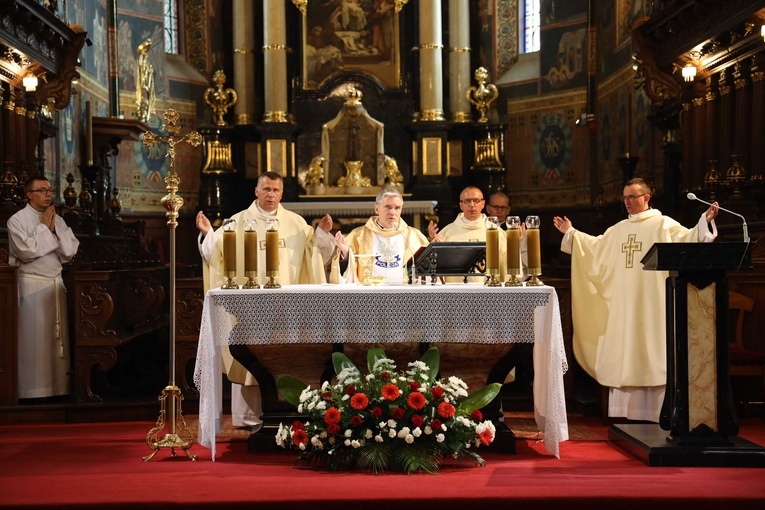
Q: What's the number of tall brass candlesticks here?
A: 6